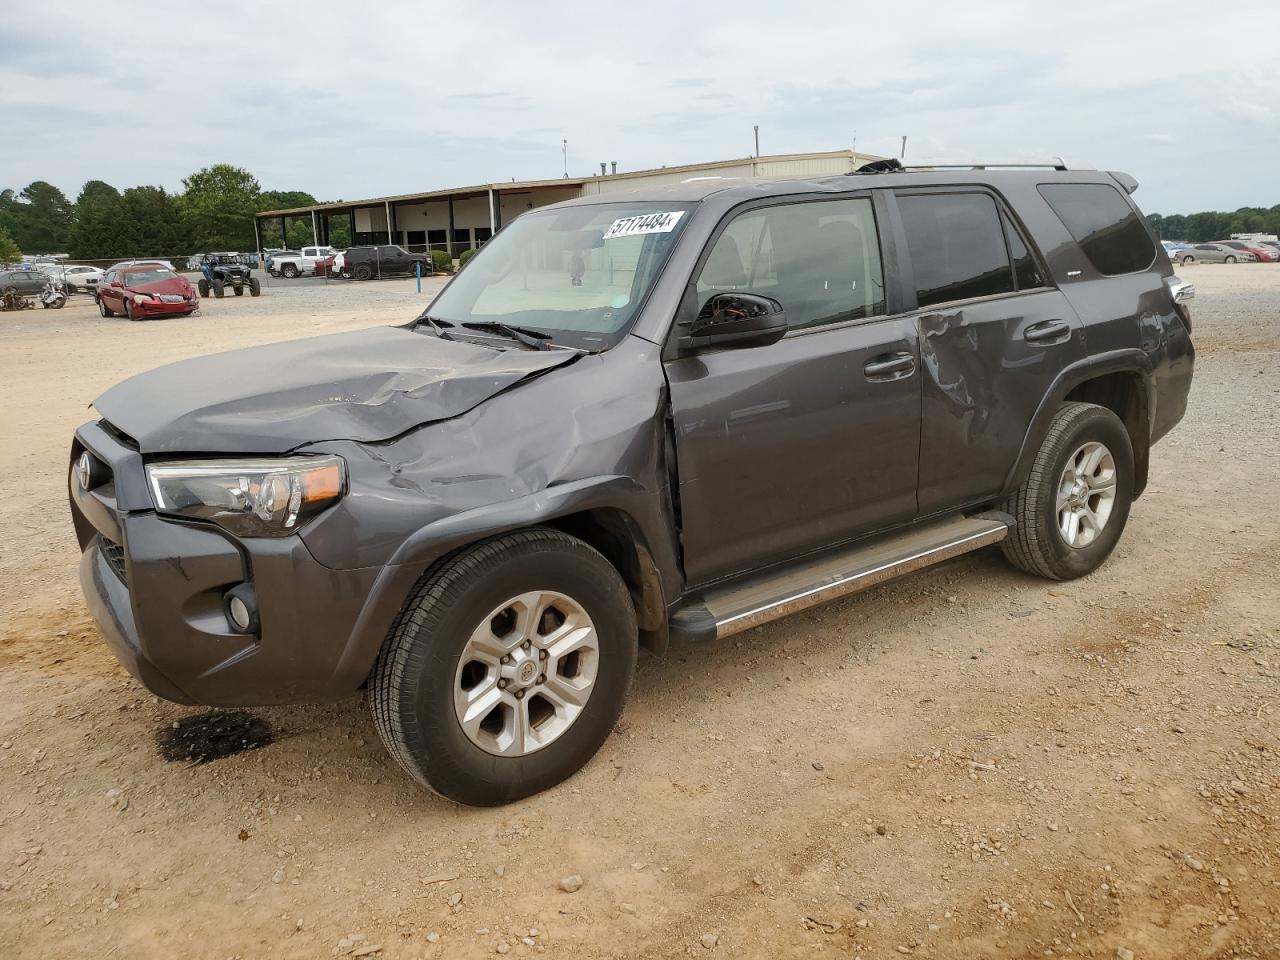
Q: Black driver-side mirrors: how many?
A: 1